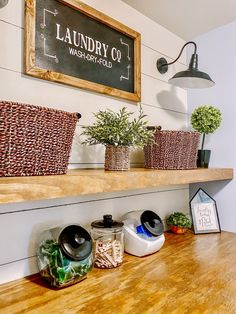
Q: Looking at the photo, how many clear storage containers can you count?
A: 3